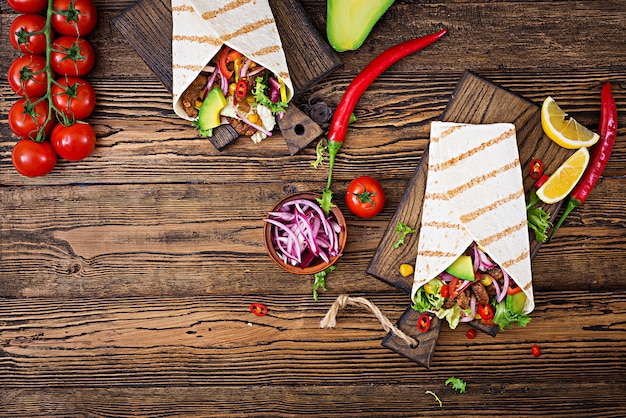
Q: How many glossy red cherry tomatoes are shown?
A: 10